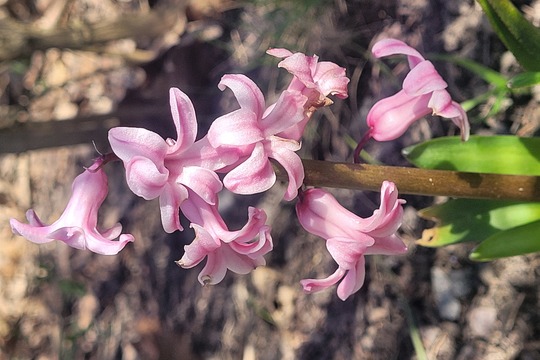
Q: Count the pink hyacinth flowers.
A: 7